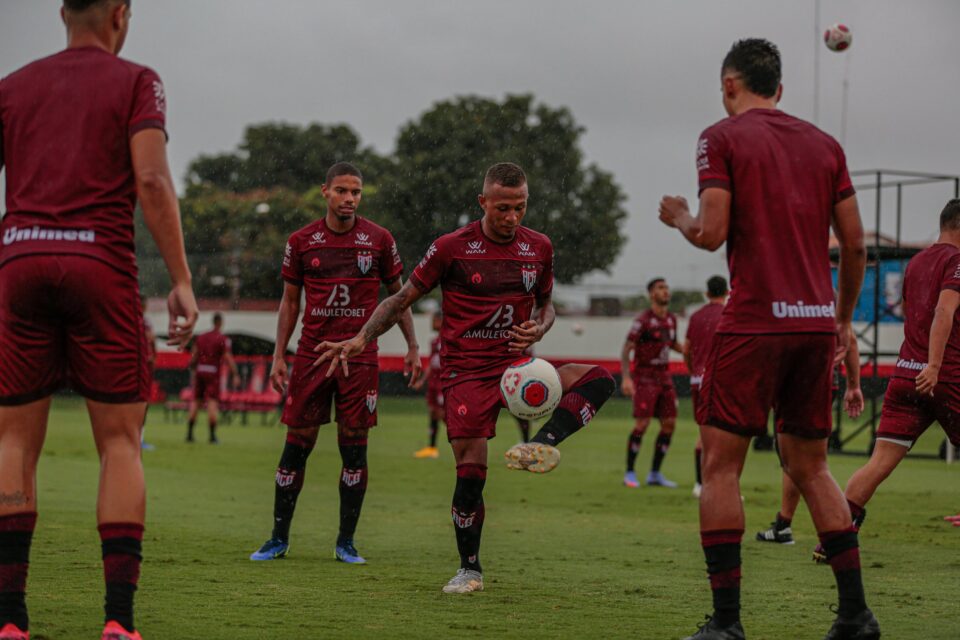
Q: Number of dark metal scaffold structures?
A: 1